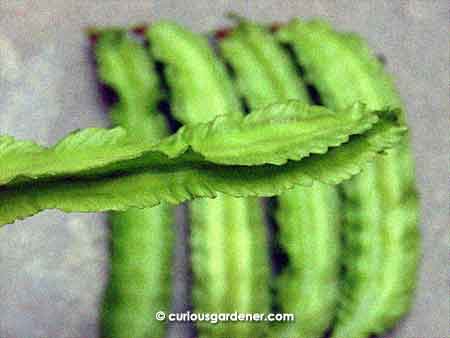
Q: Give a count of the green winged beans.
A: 5